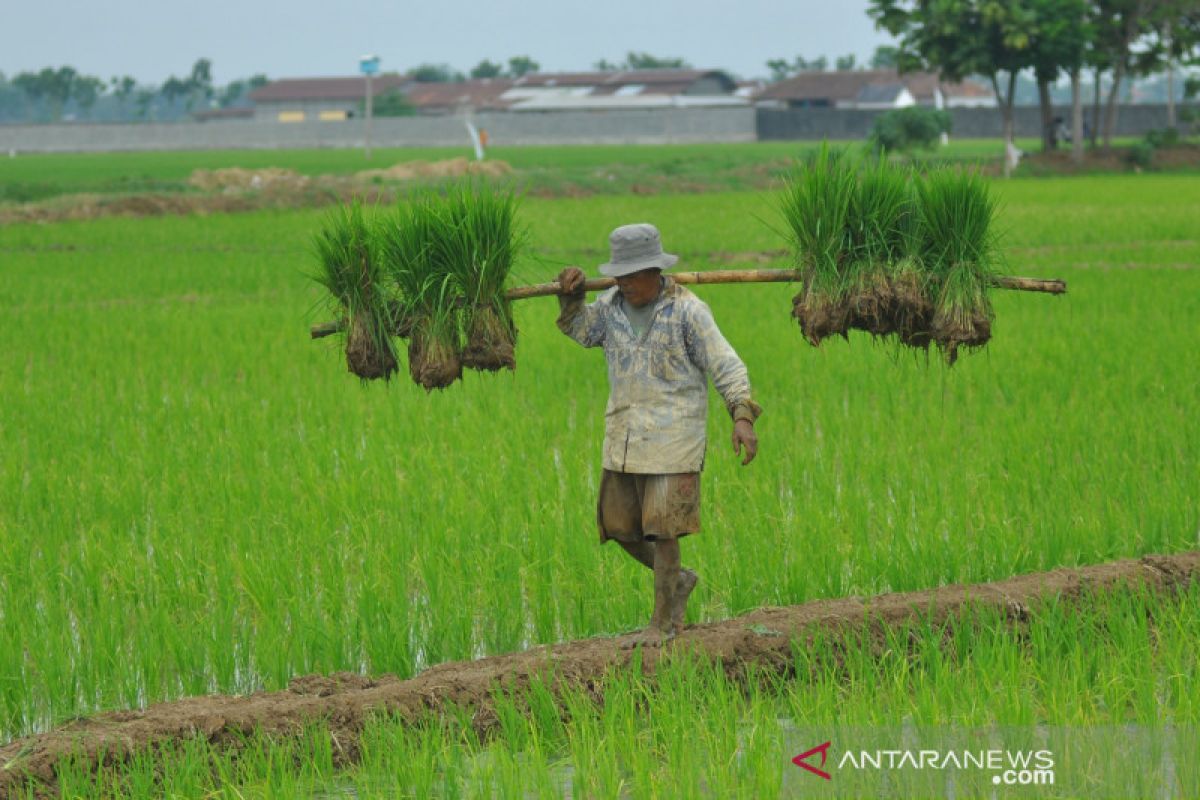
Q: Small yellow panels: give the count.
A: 2